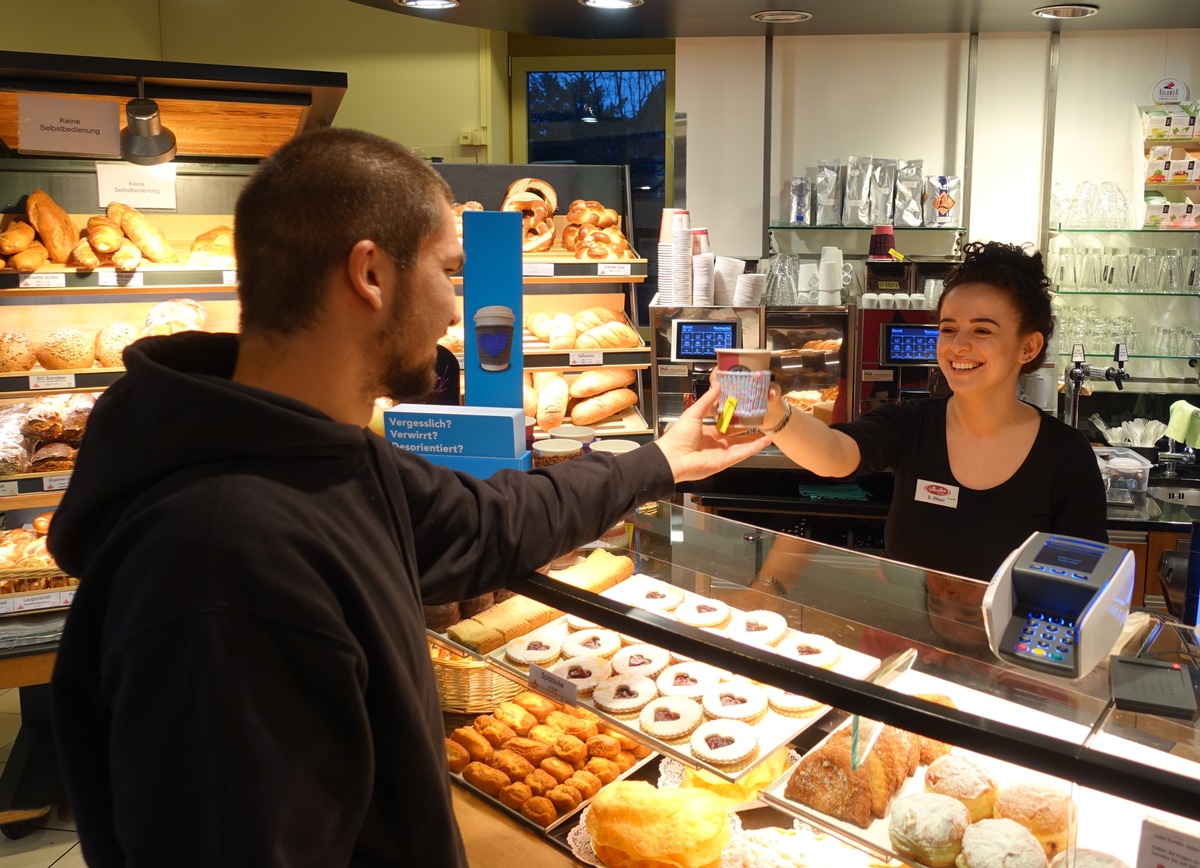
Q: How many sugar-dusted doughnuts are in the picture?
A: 5